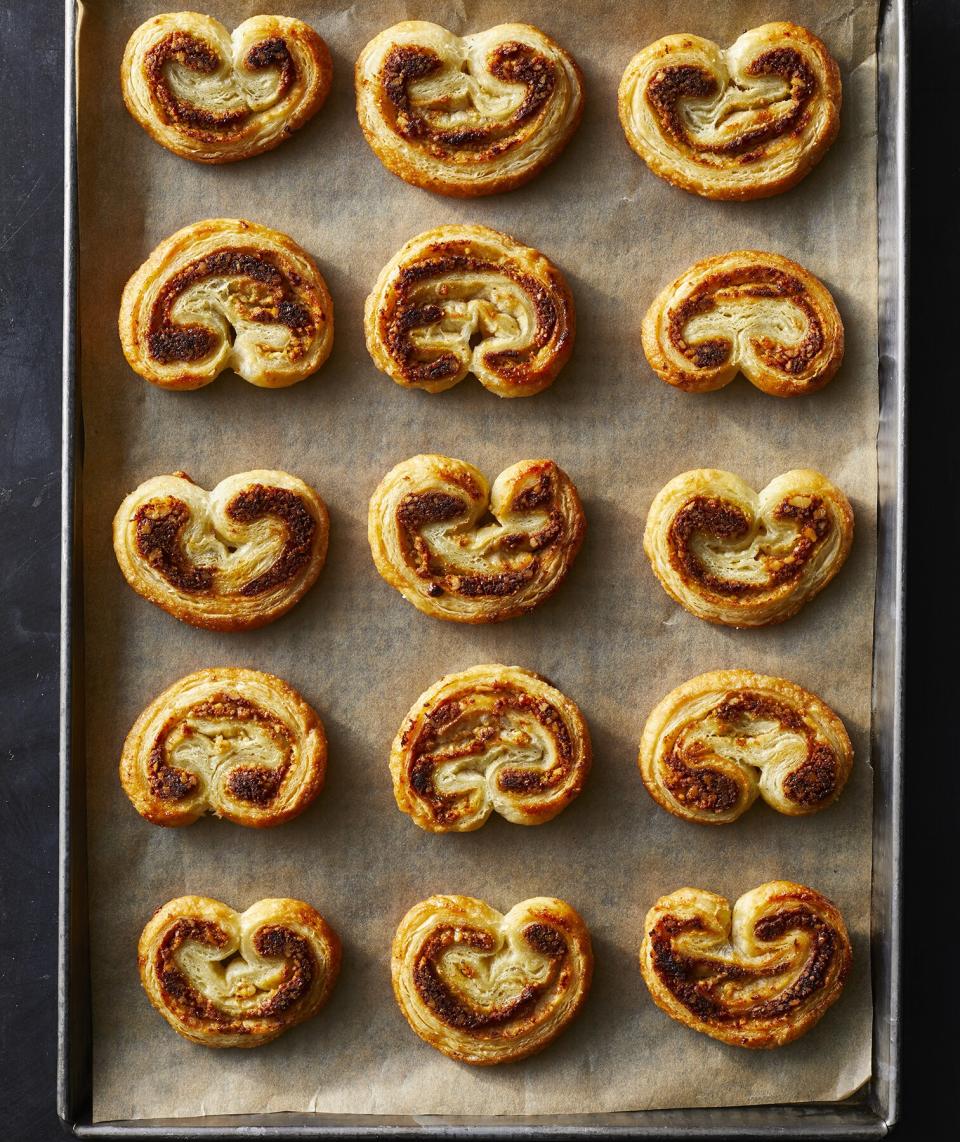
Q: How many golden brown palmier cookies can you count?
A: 15